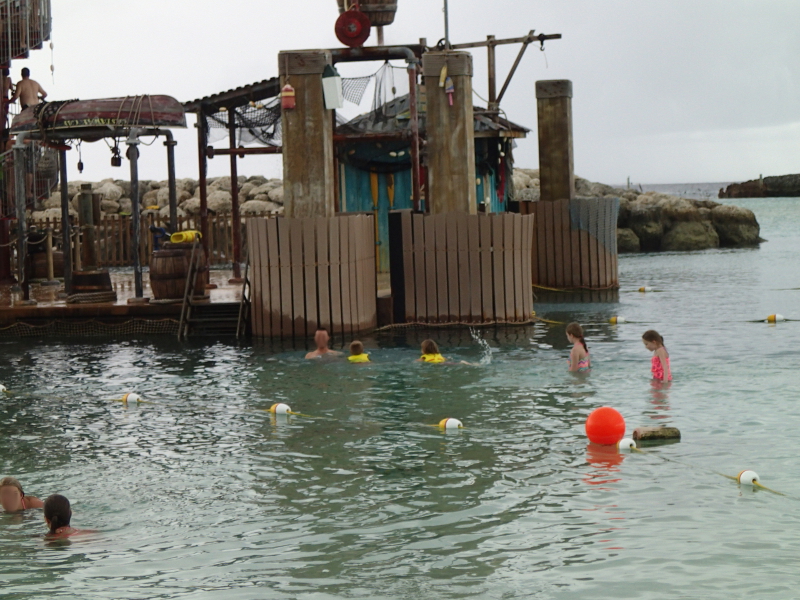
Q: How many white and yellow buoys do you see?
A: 9